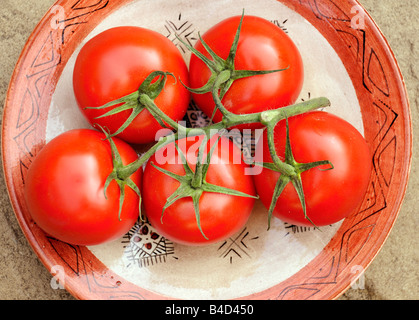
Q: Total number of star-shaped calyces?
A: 5